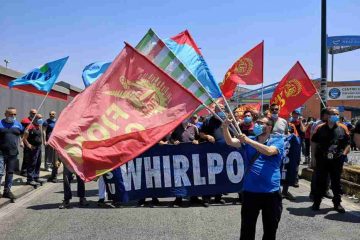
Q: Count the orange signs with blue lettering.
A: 0